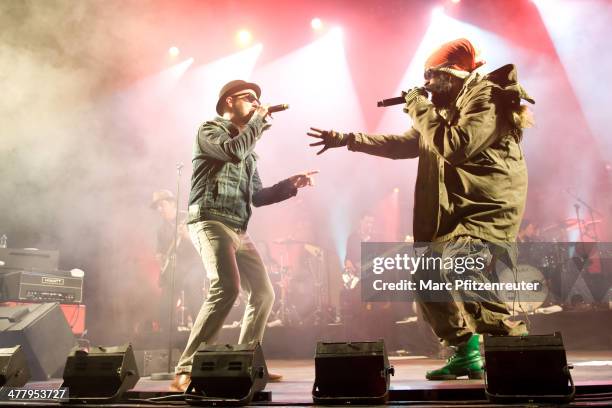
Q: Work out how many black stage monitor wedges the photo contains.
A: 5